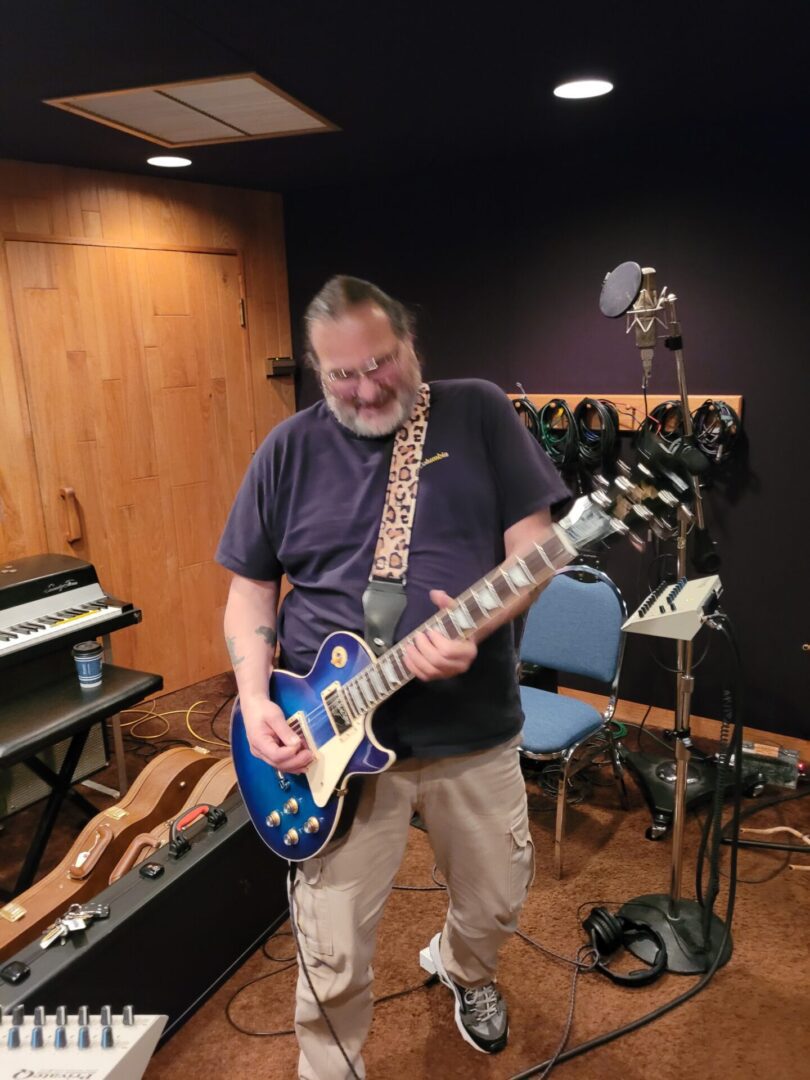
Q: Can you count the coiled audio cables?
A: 5